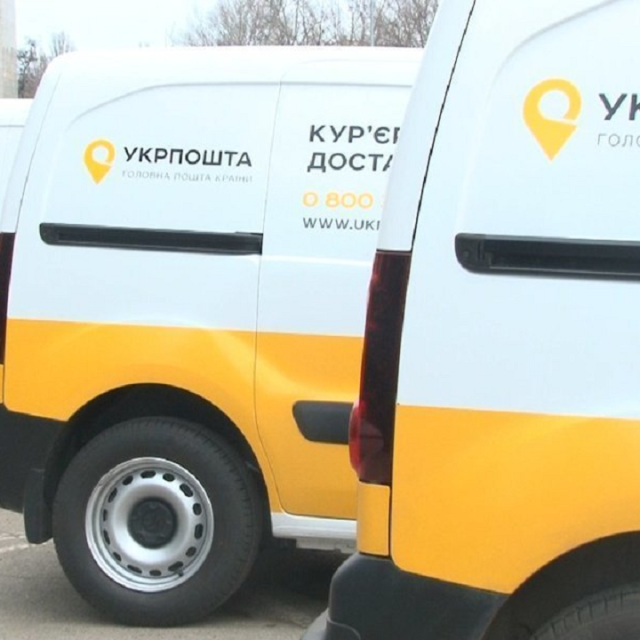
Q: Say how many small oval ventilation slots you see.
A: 14